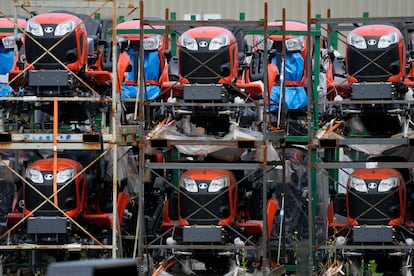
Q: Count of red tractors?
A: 9